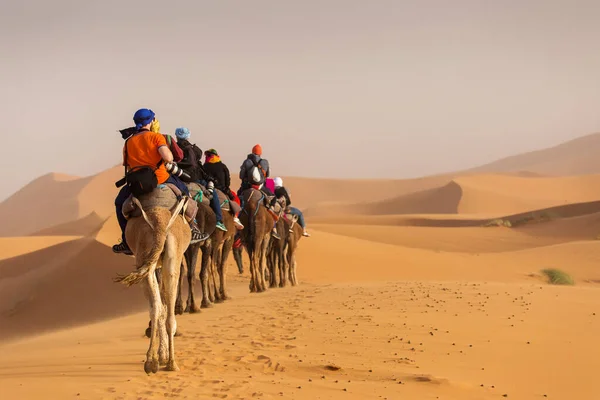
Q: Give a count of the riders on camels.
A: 7